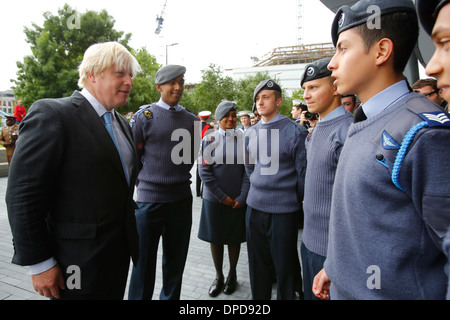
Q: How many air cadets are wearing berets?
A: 6